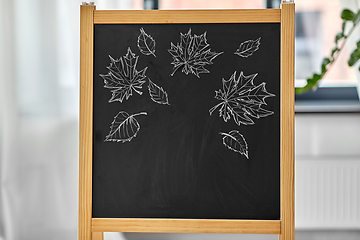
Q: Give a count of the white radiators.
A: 1